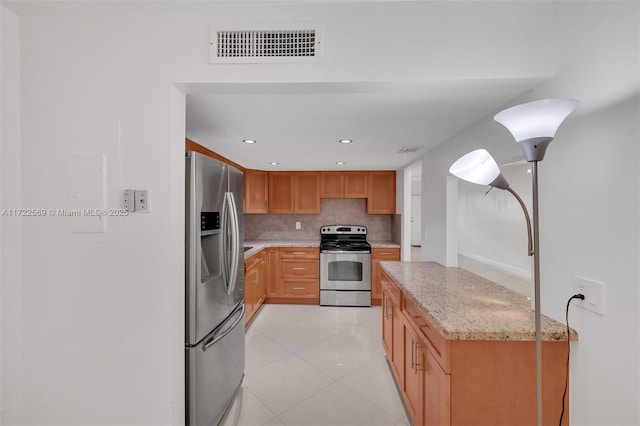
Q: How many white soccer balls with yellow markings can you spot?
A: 0